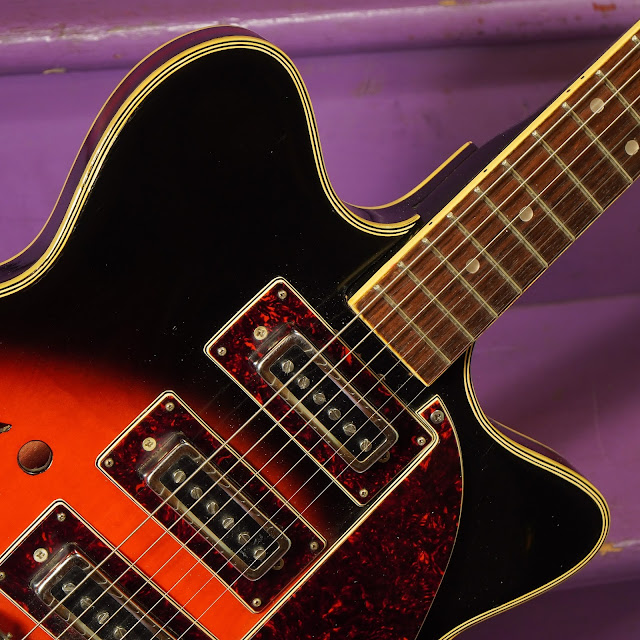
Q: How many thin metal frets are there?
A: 10